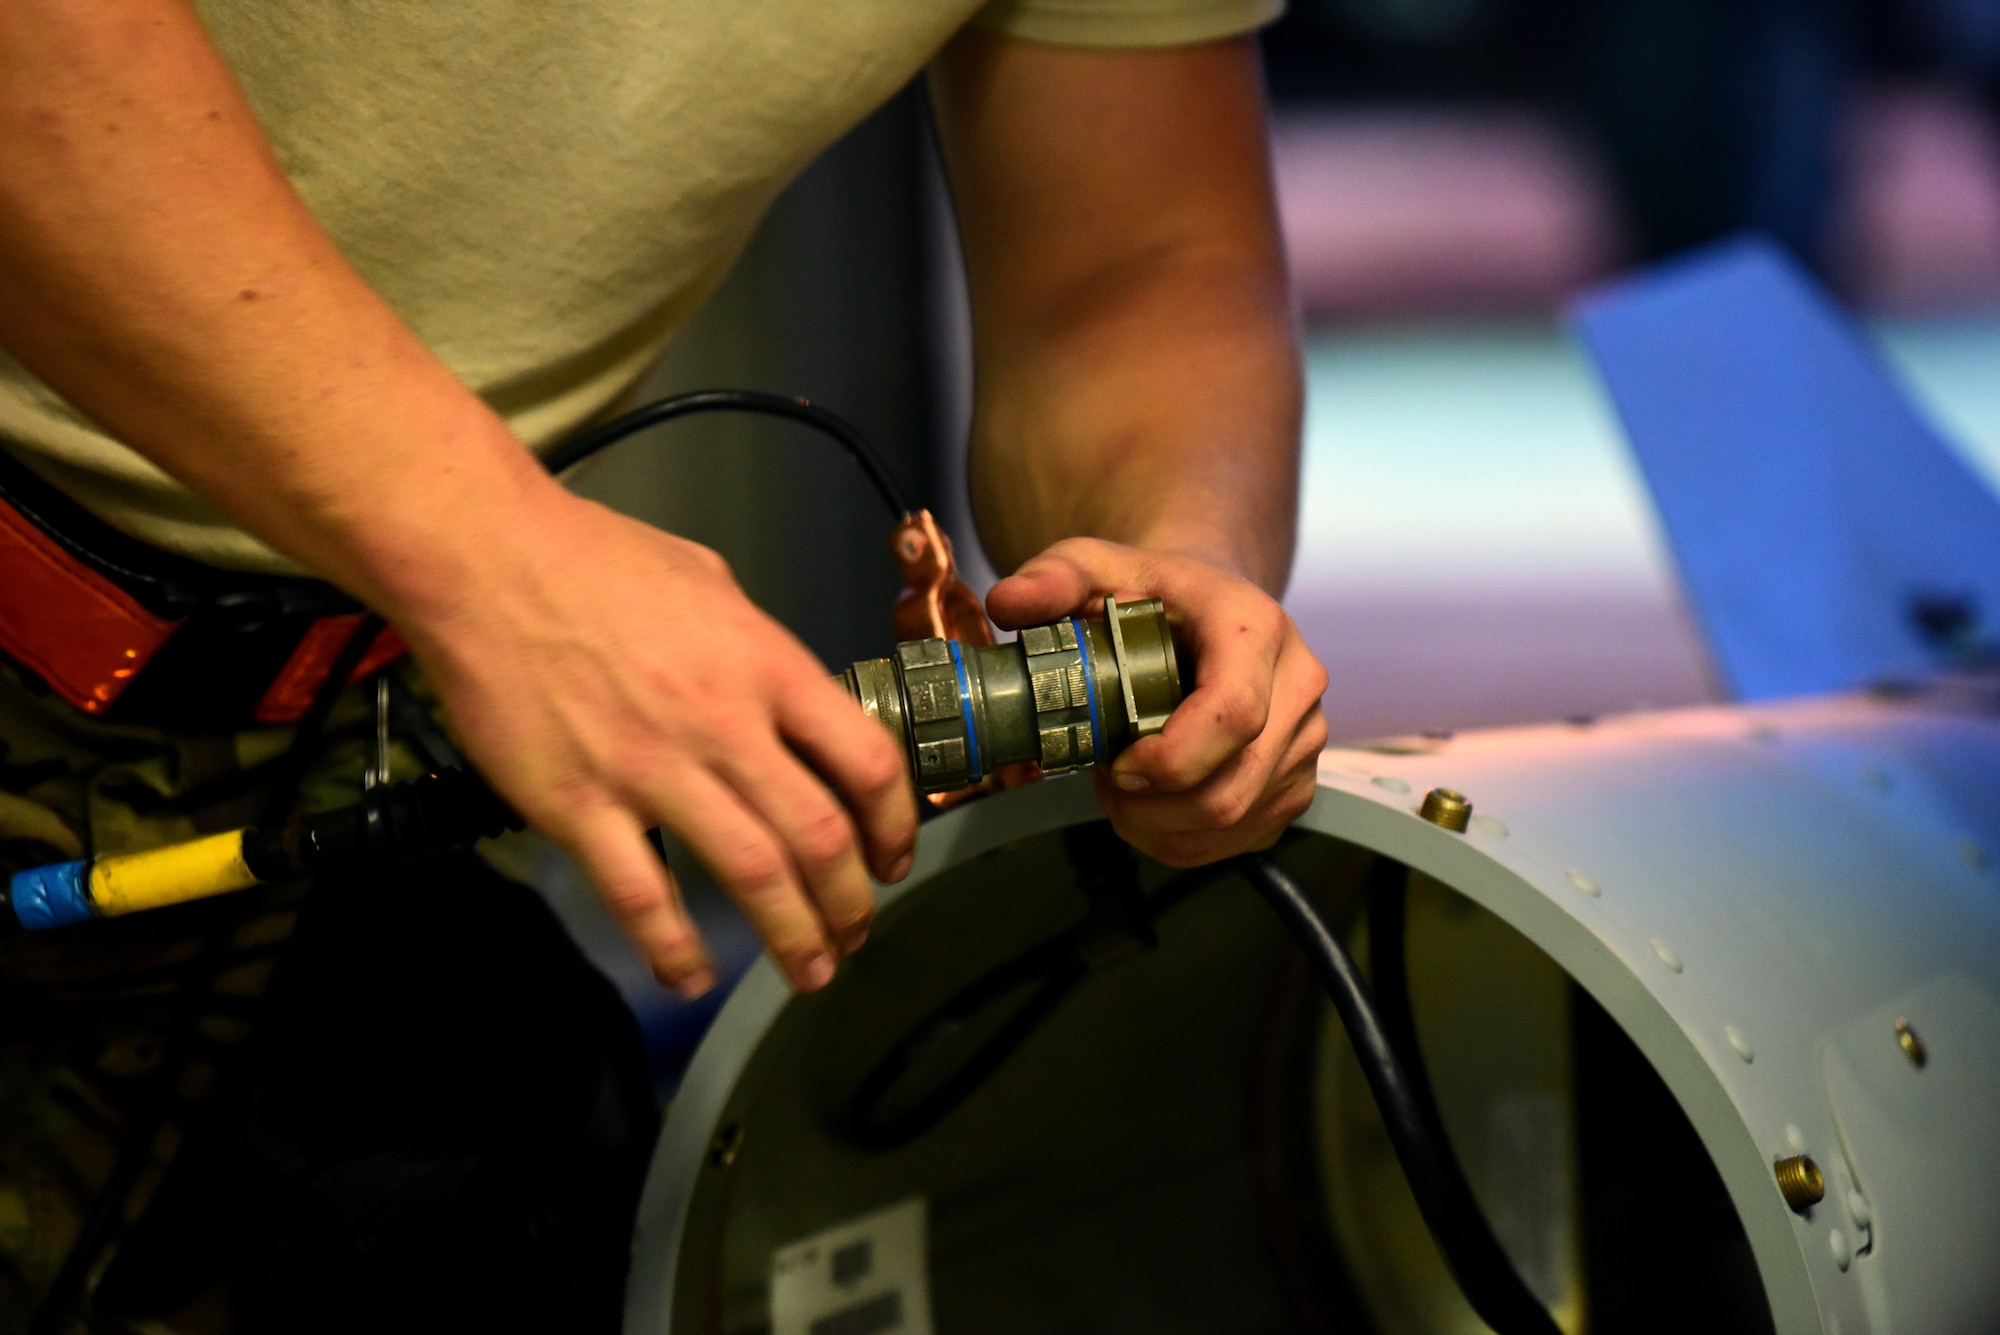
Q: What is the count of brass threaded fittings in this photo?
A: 2